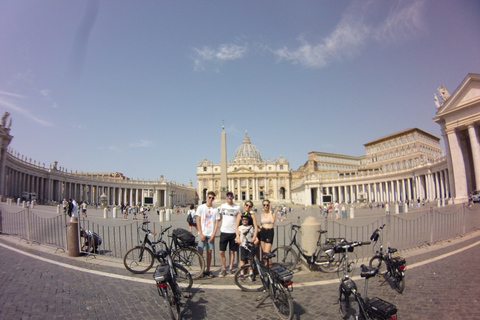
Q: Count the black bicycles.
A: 6